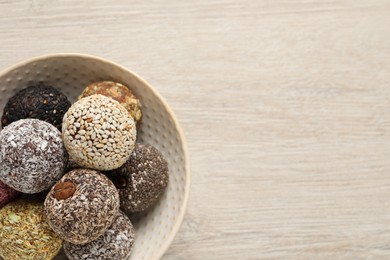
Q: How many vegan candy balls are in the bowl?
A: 9